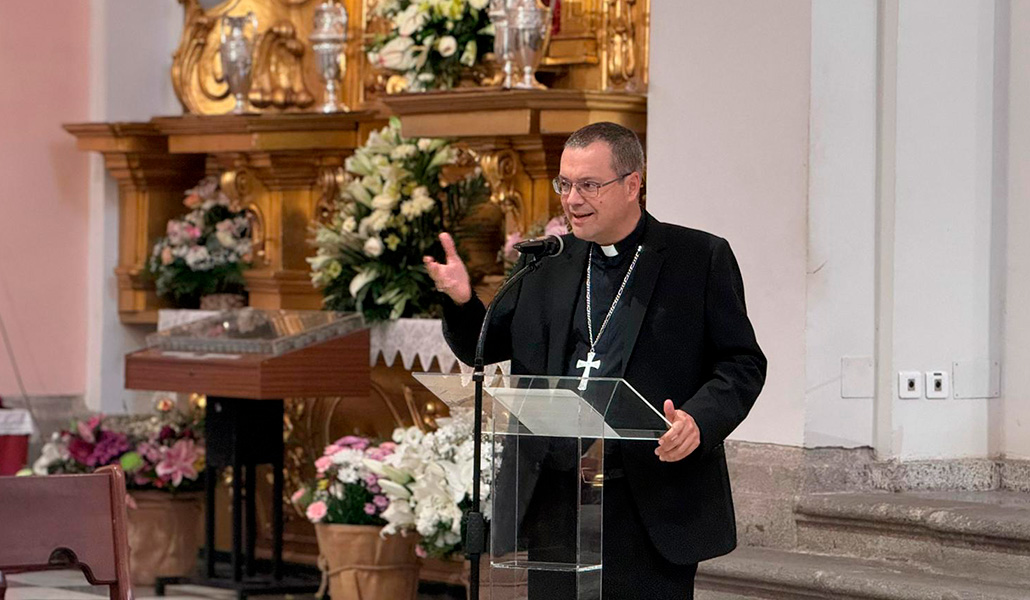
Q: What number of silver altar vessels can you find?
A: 4